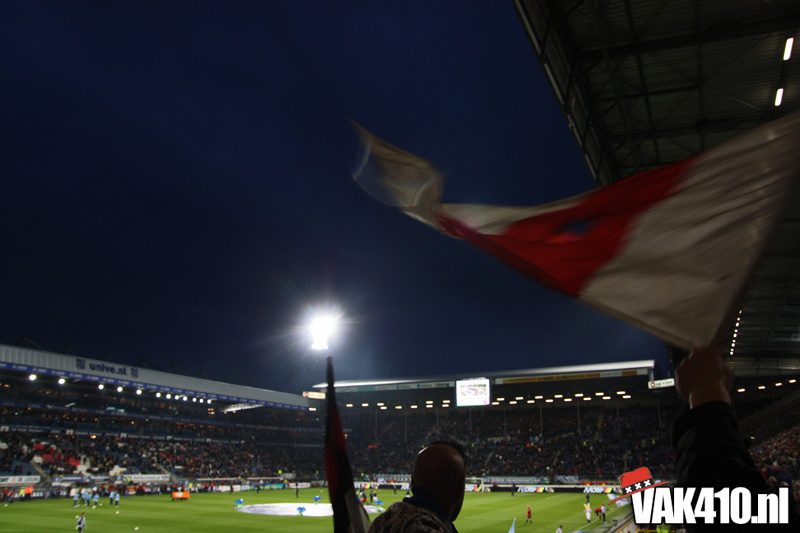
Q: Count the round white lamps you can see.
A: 12